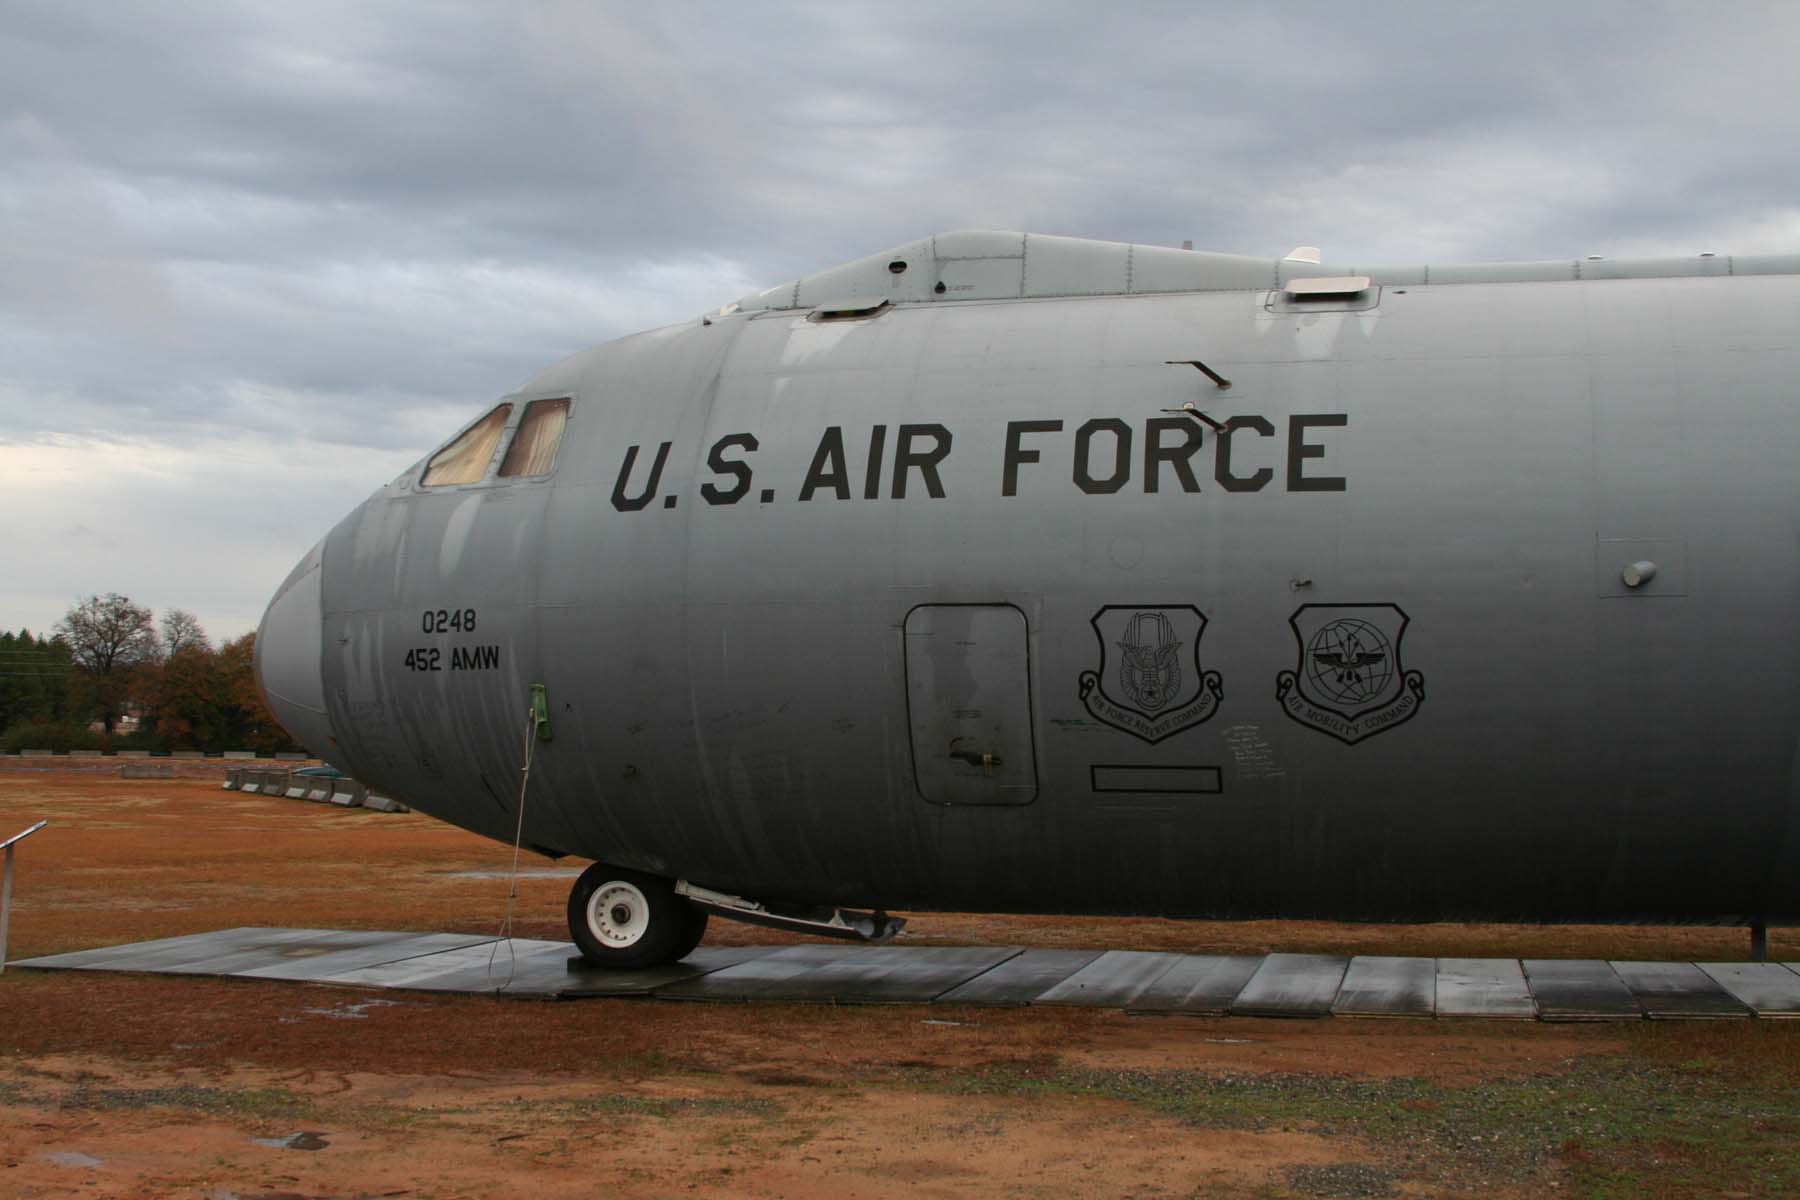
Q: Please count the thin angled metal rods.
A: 2